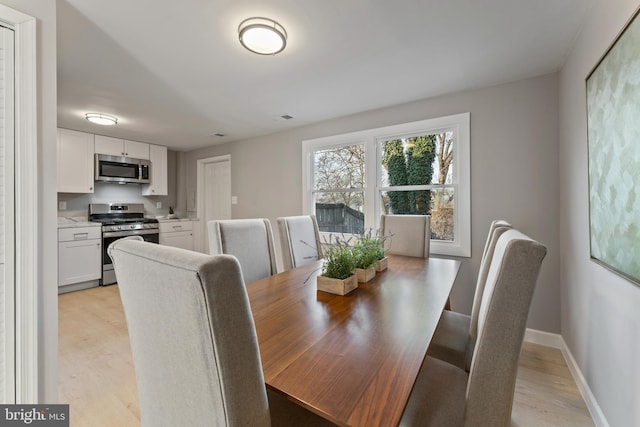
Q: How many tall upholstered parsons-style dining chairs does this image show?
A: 6